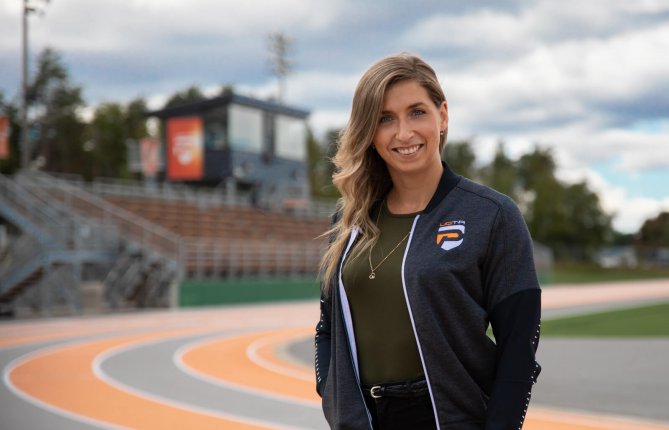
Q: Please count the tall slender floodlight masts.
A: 2